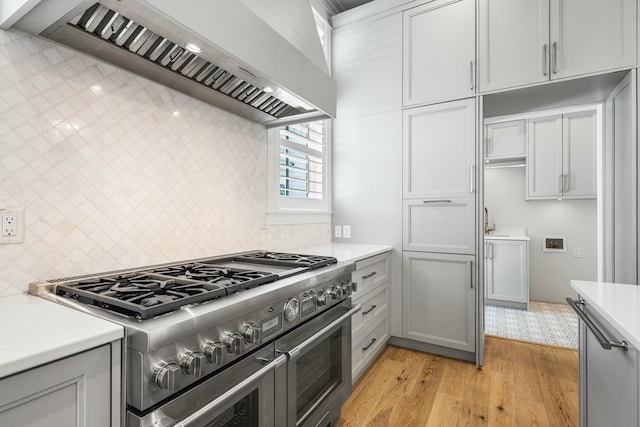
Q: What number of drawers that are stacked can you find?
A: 3